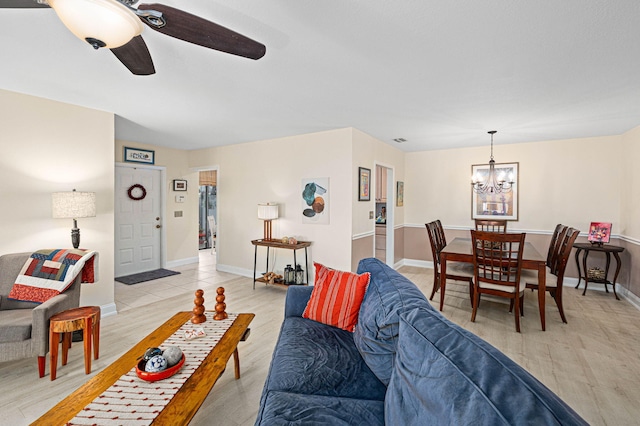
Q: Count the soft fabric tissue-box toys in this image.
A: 0